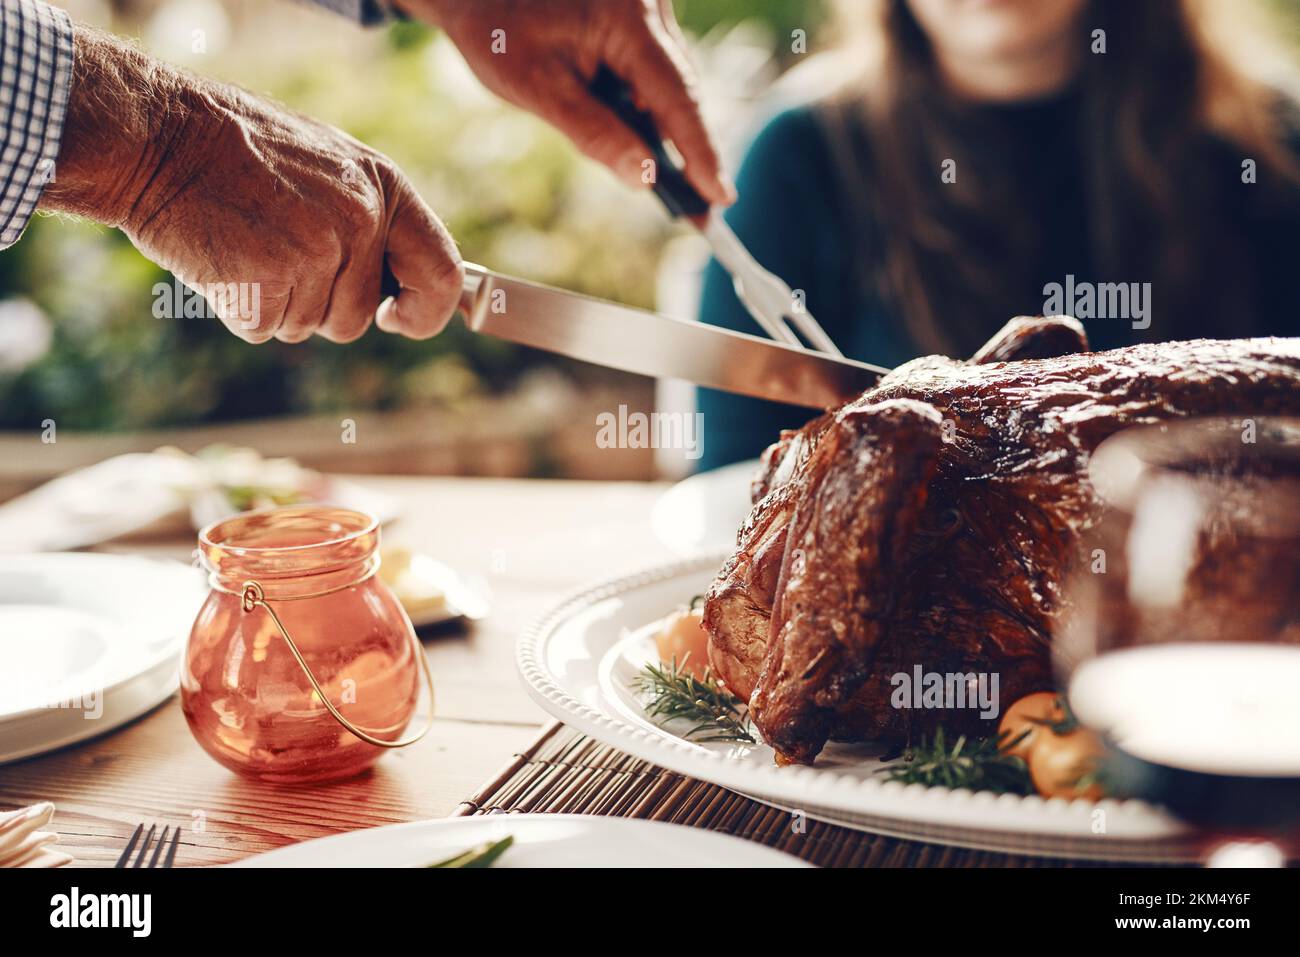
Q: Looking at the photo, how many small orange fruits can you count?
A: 3